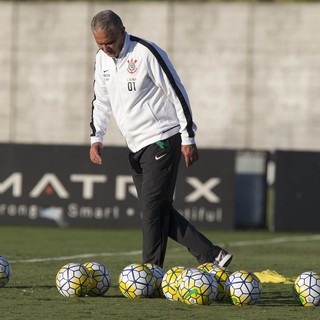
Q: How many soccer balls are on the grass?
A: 11